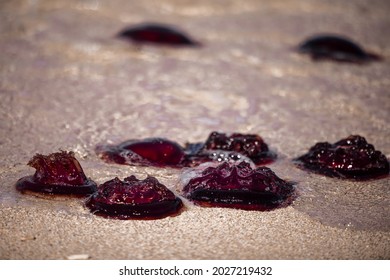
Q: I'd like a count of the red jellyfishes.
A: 8